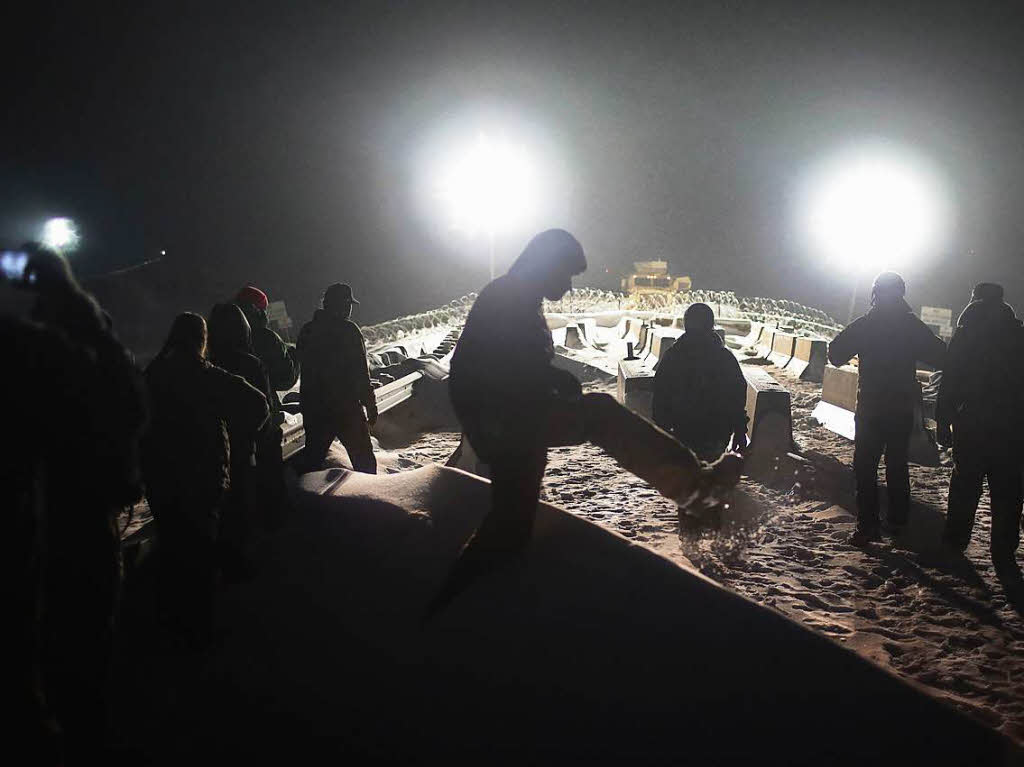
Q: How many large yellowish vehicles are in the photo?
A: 1